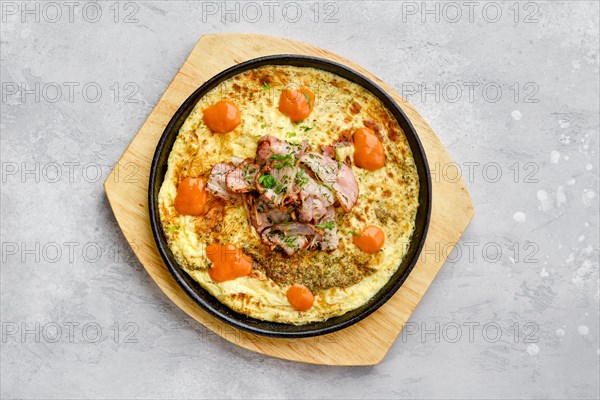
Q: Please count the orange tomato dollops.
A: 7